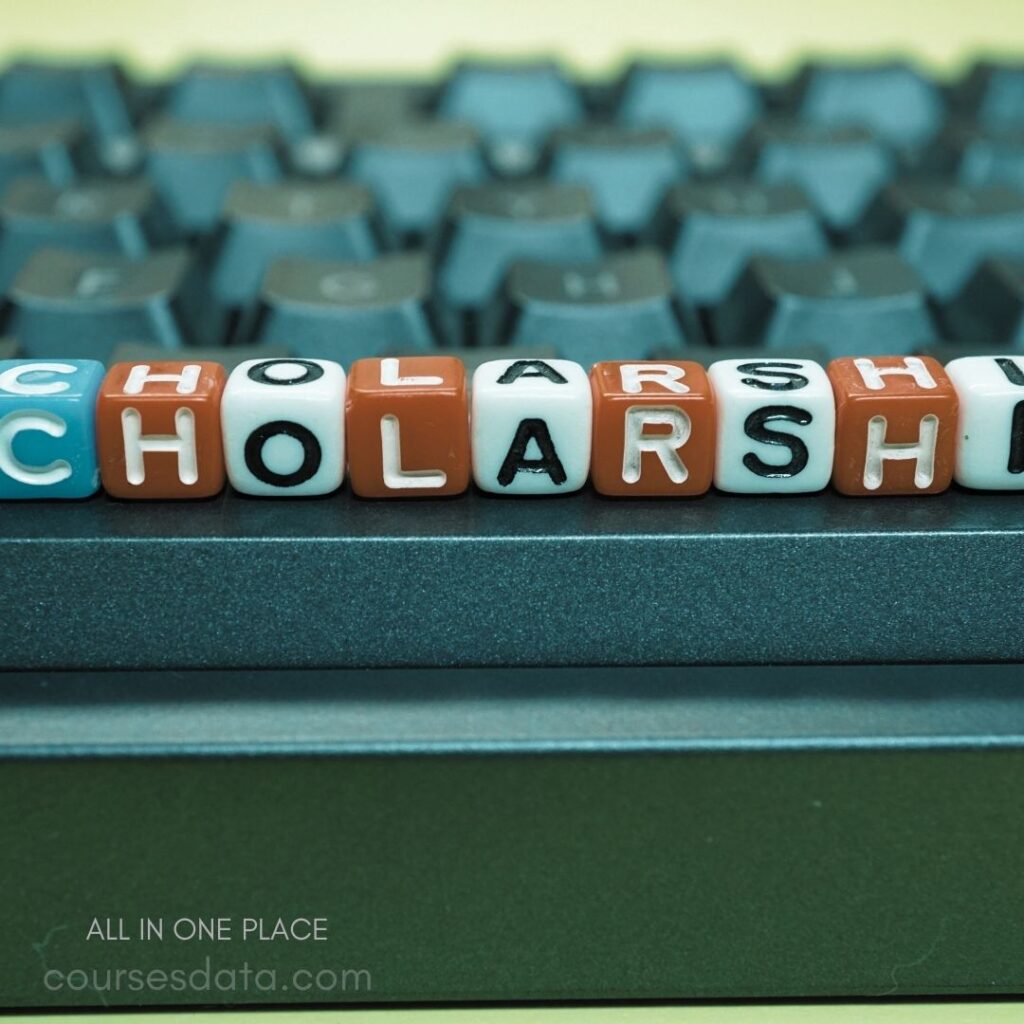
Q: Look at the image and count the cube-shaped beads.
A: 9